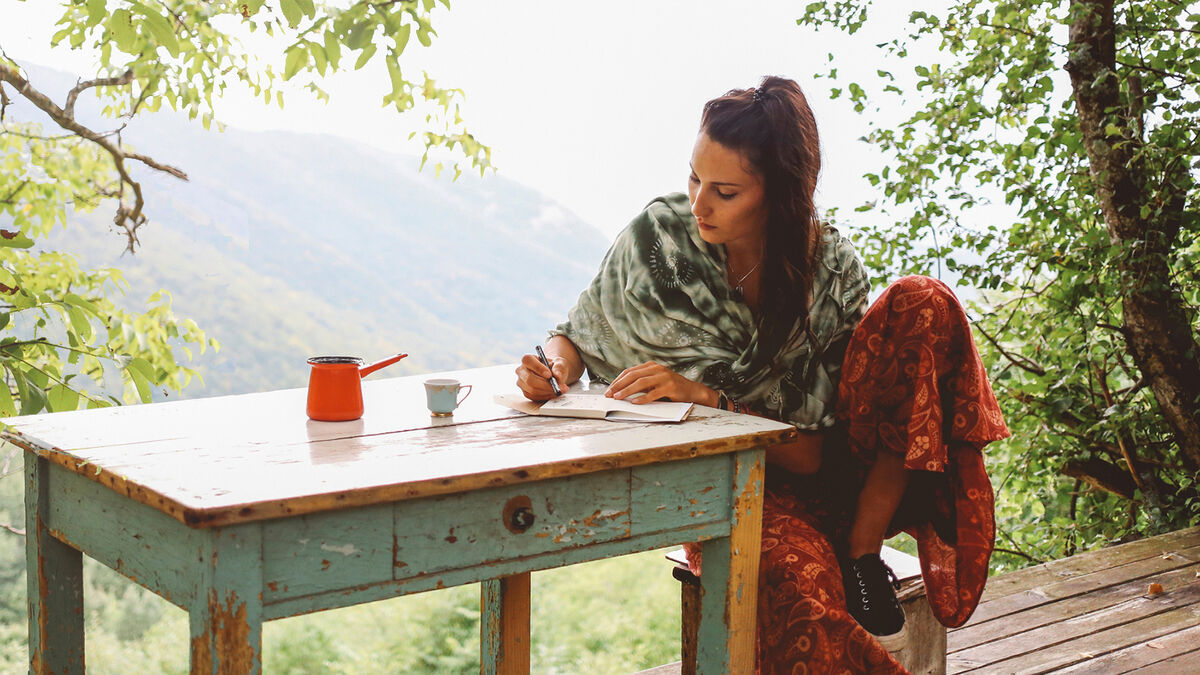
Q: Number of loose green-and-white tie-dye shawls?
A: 1